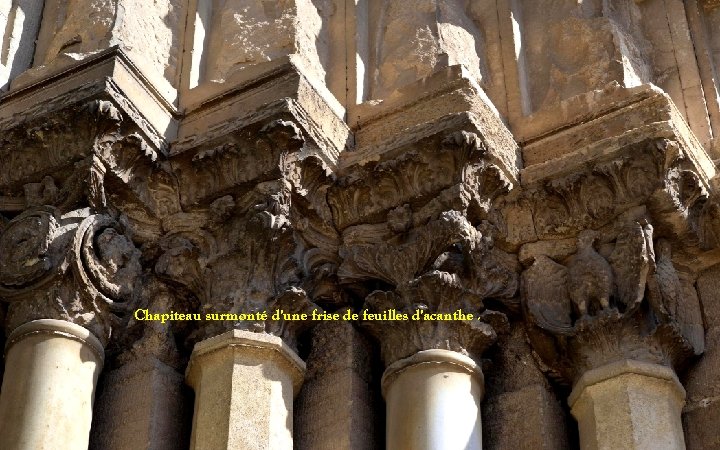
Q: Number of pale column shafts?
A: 4